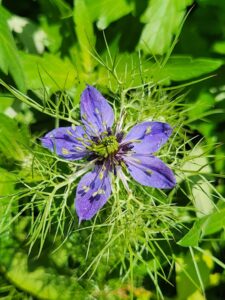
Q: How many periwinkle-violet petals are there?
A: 5